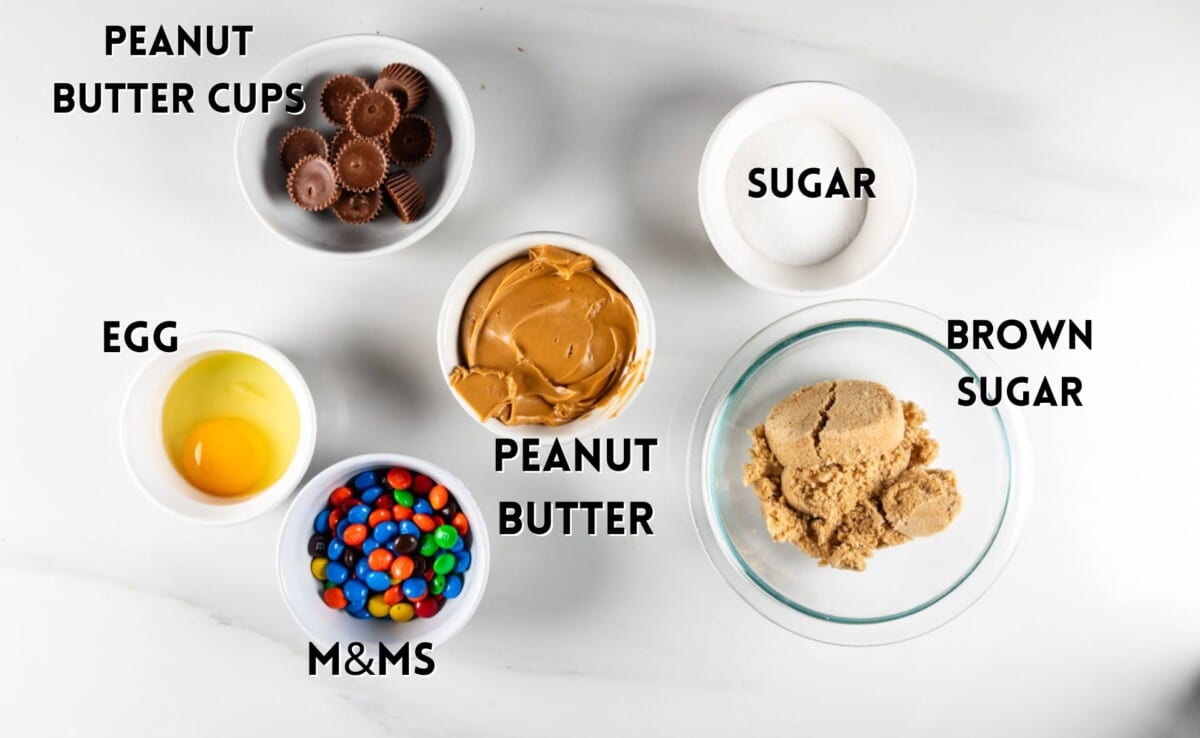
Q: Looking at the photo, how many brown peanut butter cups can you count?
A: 10